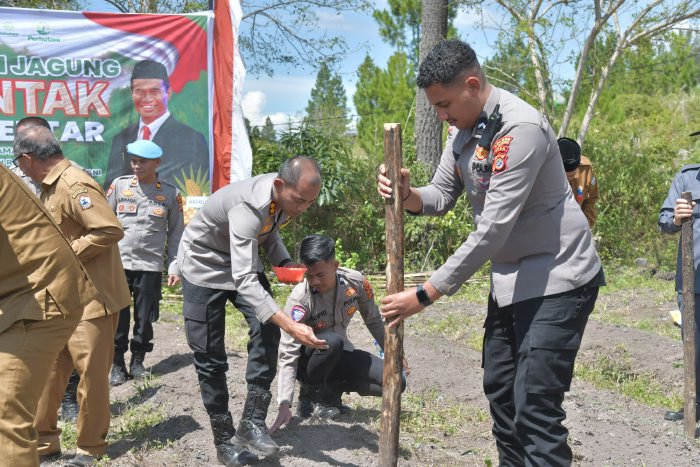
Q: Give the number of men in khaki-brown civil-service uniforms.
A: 3